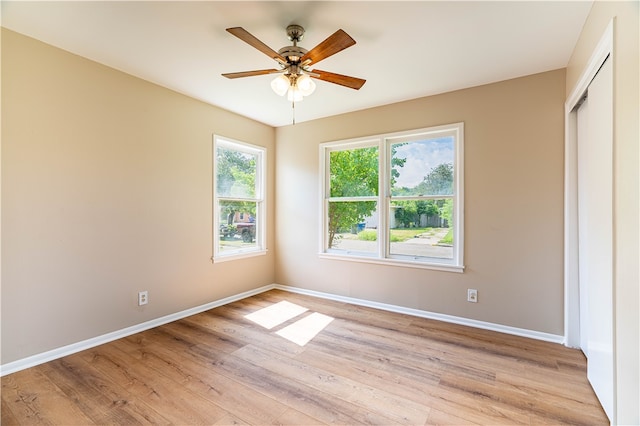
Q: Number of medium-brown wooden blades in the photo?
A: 4